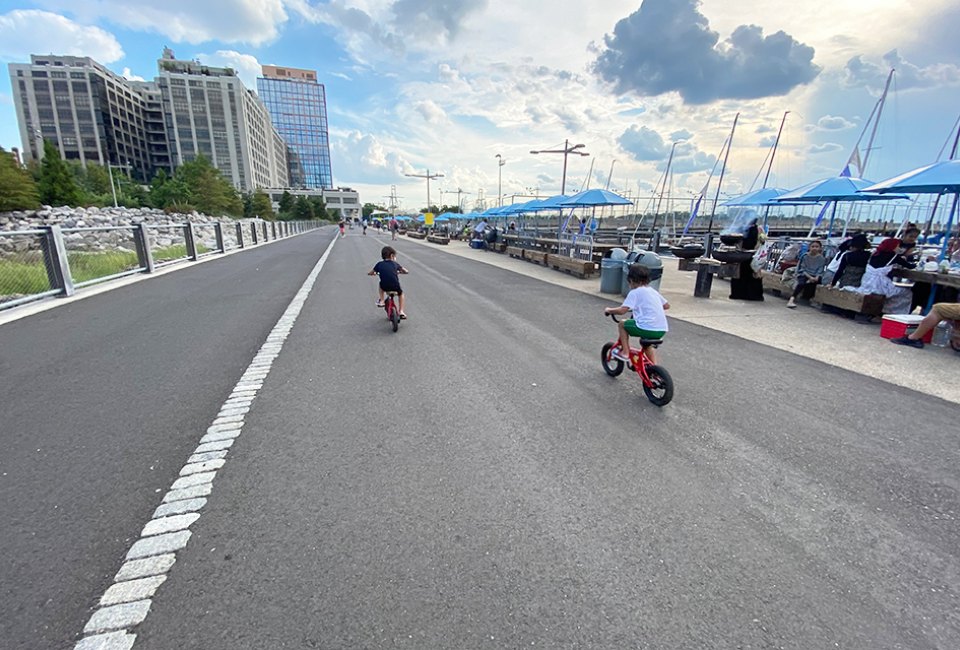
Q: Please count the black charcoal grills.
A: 3